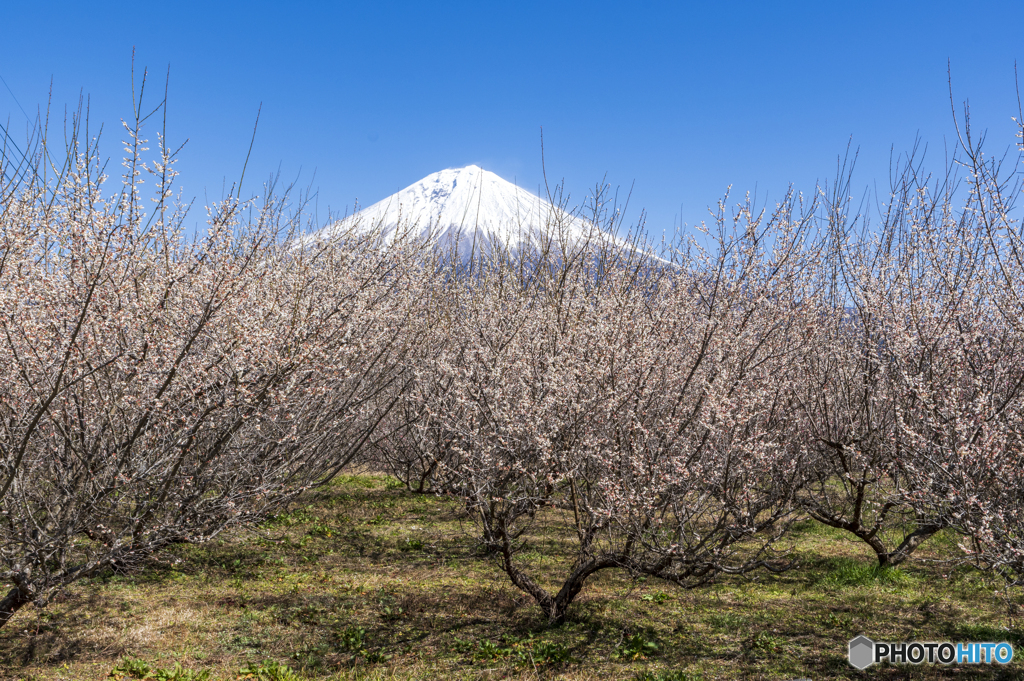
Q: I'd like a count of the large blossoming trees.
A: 3